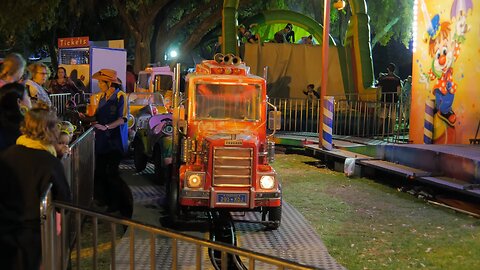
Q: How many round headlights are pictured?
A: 2